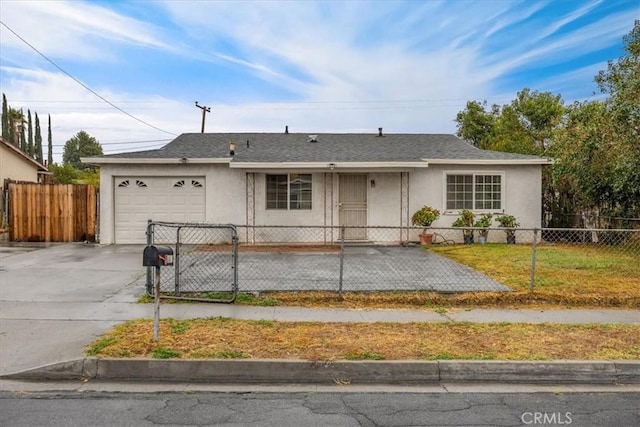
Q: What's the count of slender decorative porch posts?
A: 3